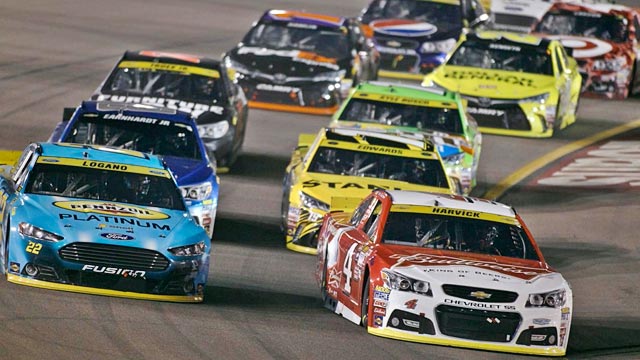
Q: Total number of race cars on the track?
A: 11